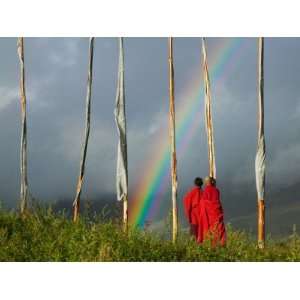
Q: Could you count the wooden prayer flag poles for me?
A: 6